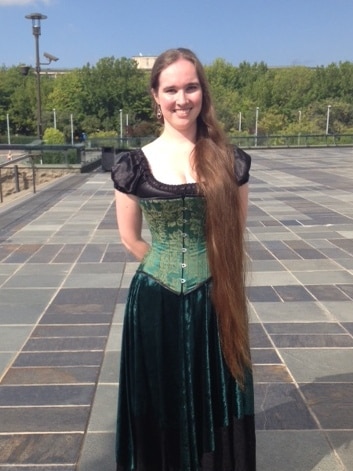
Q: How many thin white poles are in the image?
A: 9